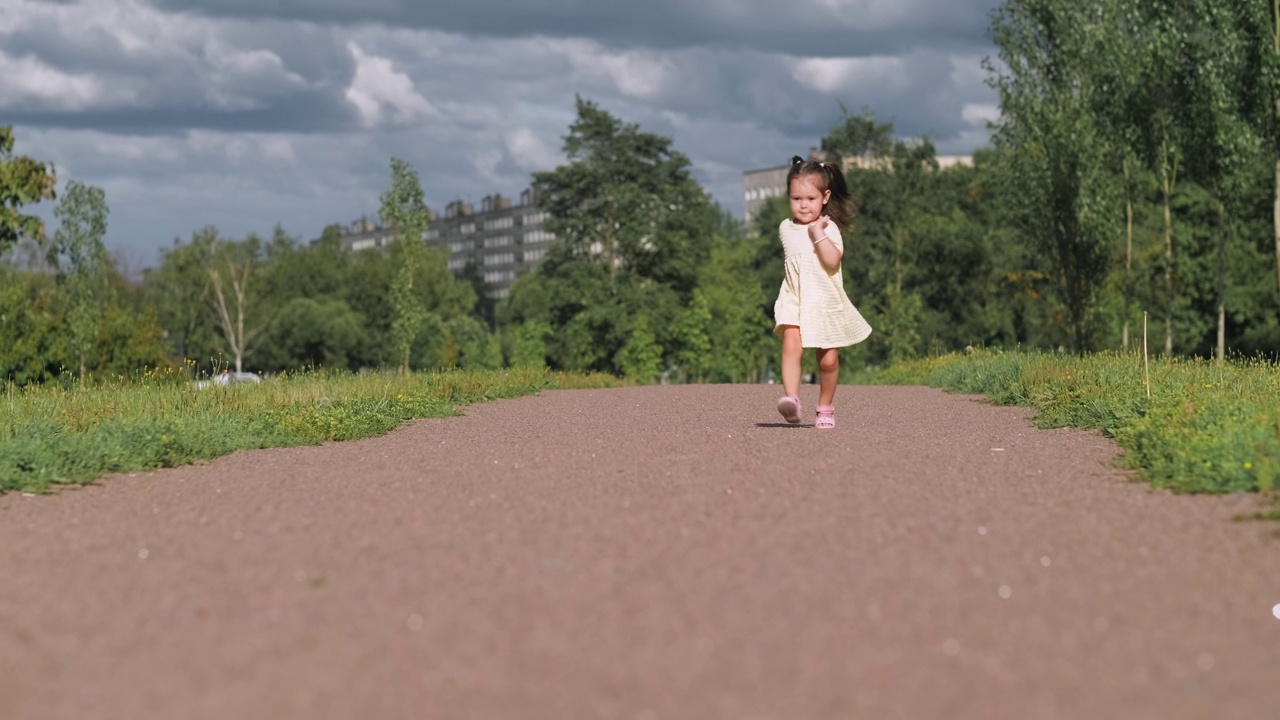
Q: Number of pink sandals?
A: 2